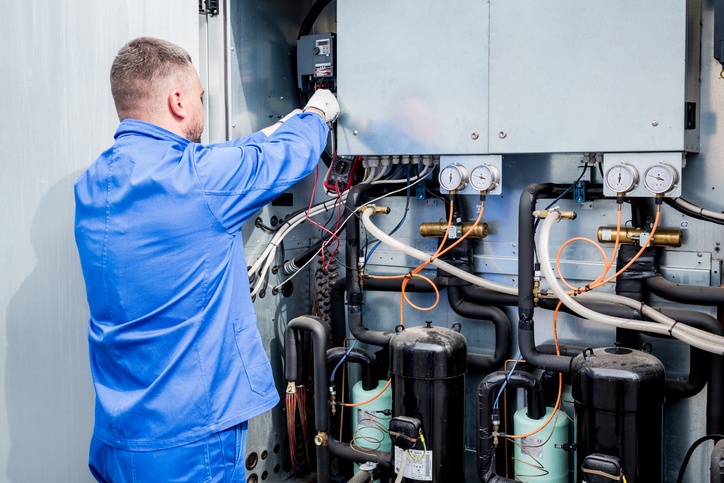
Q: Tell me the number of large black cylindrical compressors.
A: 2